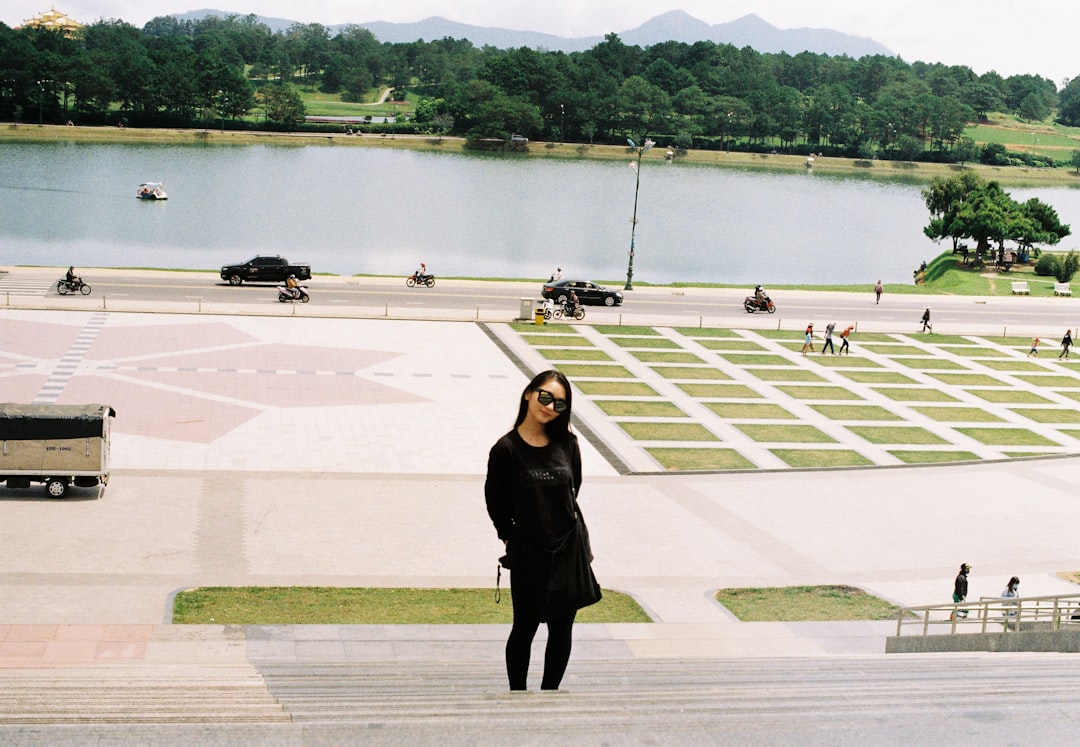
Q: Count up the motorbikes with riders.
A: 6